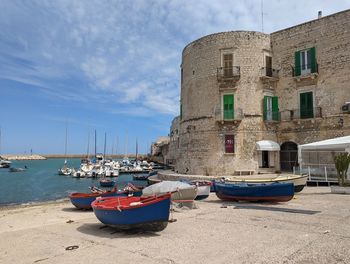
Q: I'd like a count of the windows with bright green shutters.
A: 4